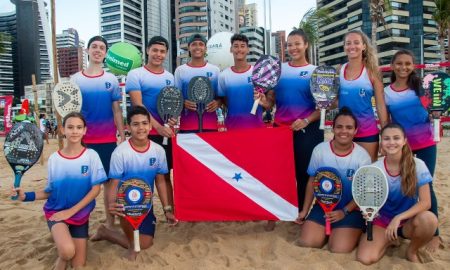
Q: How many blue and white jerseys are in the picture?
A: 11